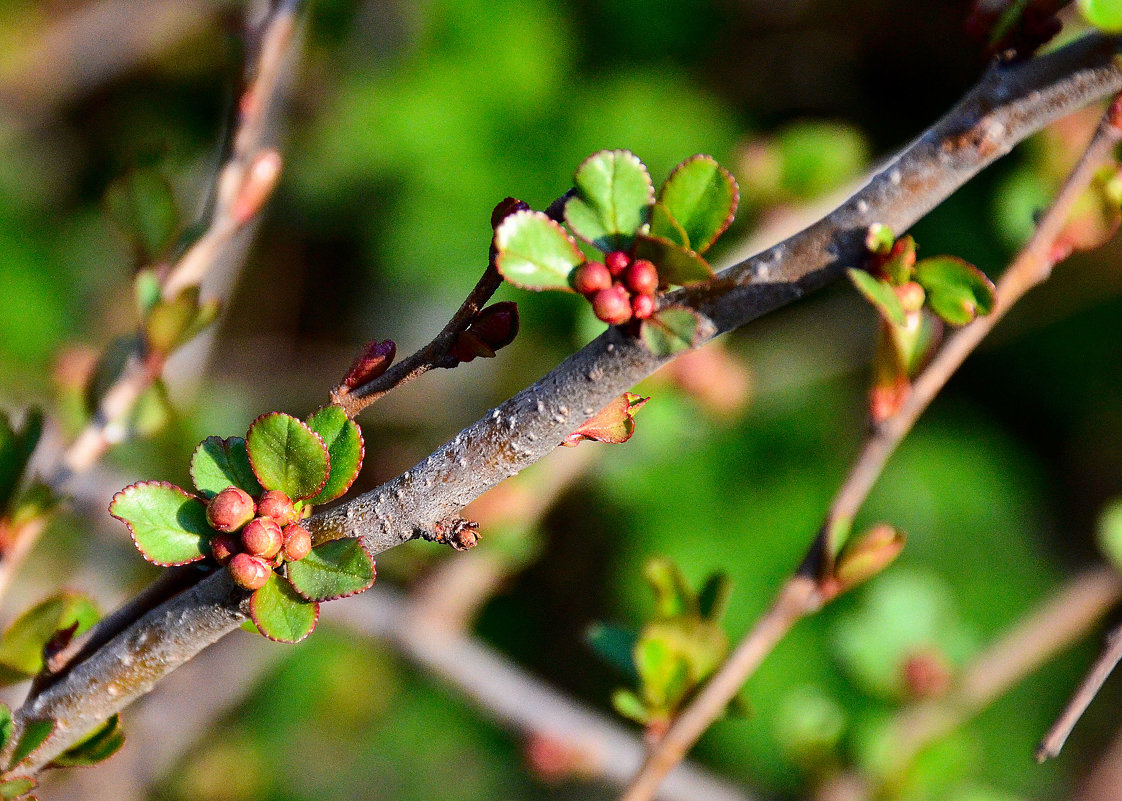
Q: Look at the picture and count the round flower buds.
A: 11